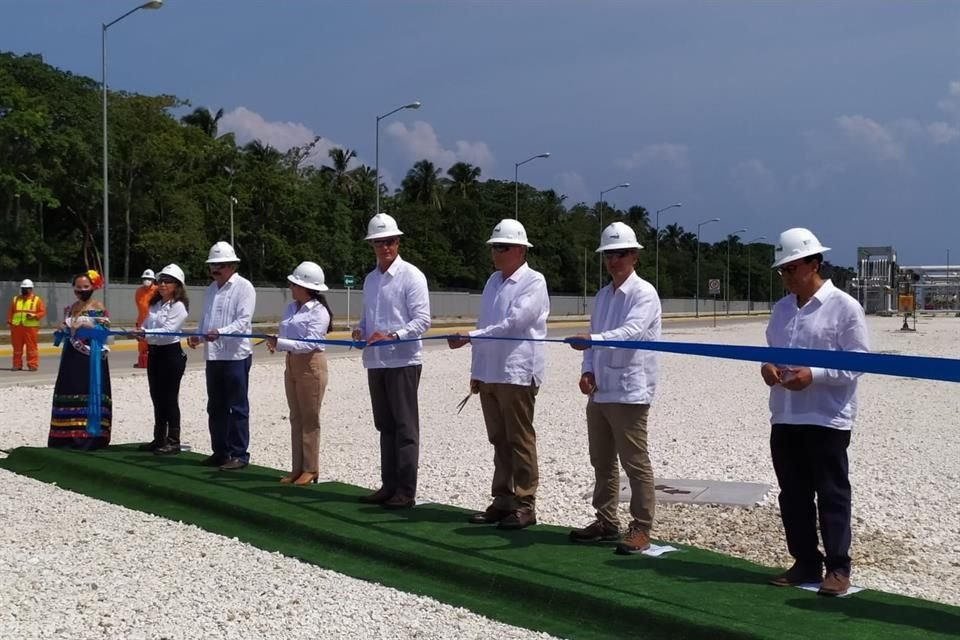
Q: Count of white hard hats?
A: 9